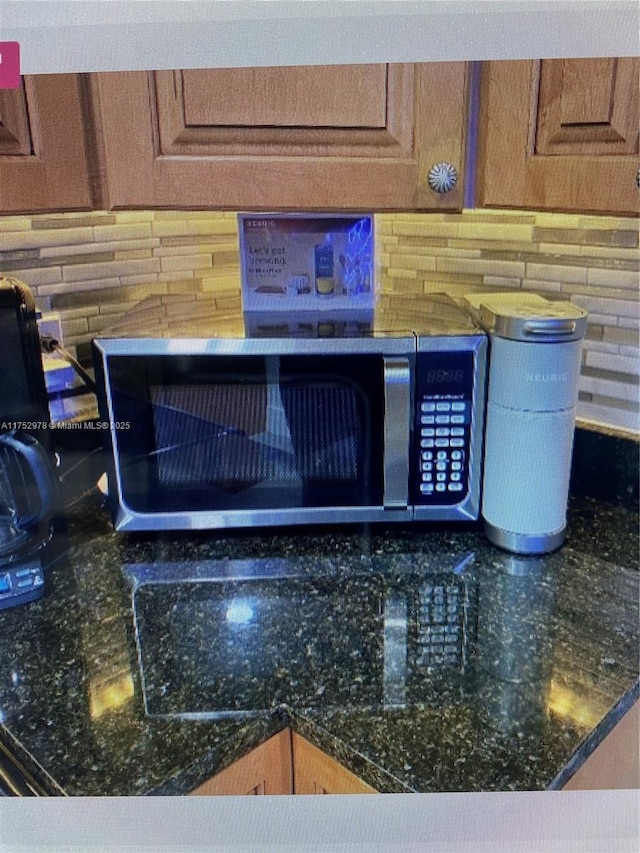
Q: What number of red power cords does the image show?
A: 0